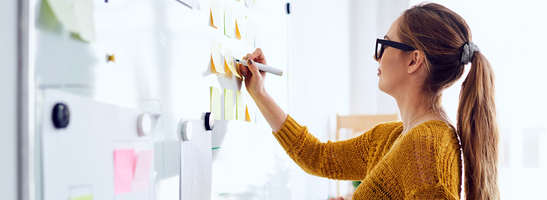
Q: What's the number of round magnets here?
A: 4